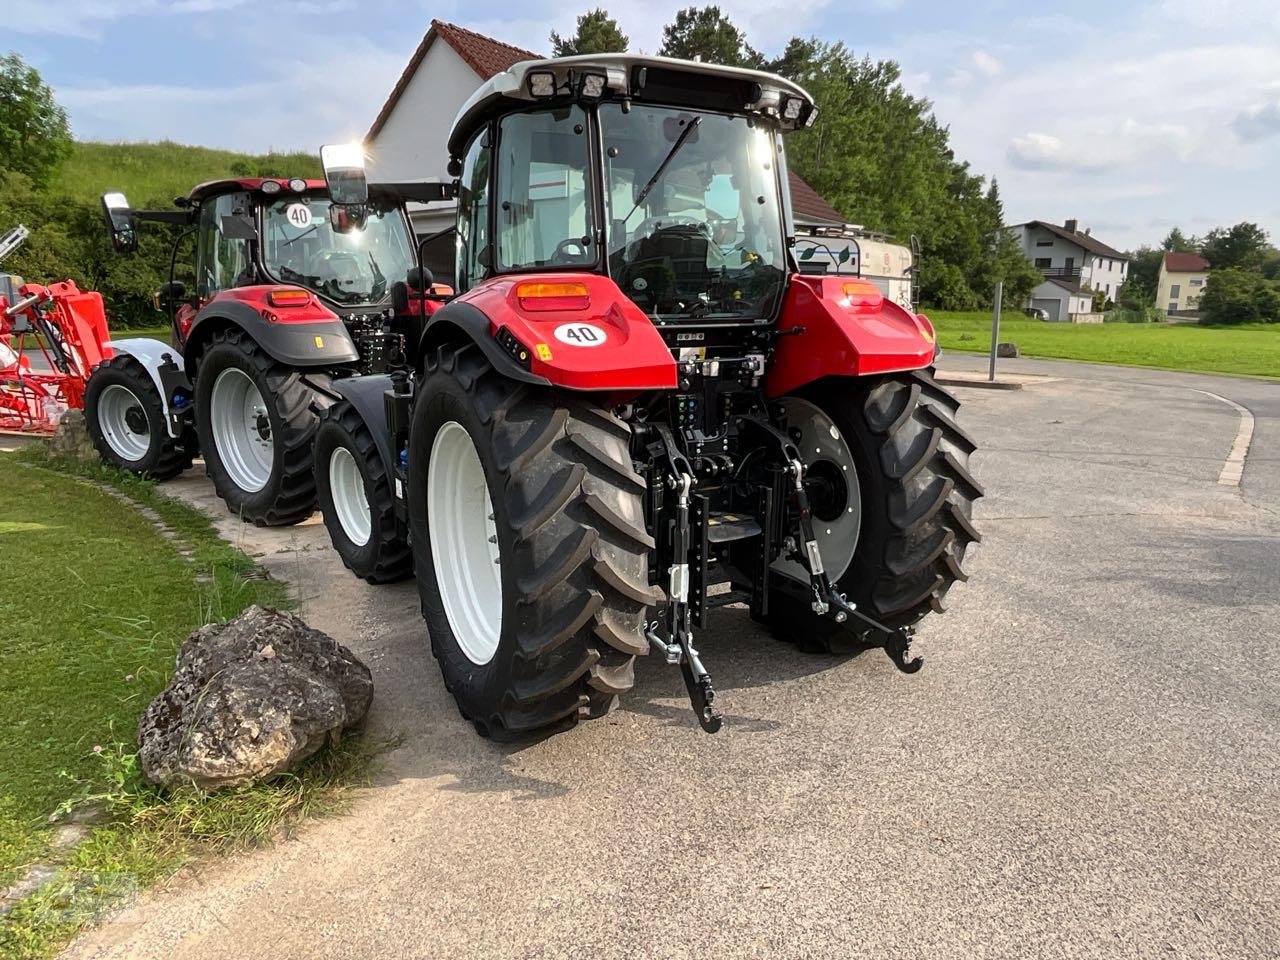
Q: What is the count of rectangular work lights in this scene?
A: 4